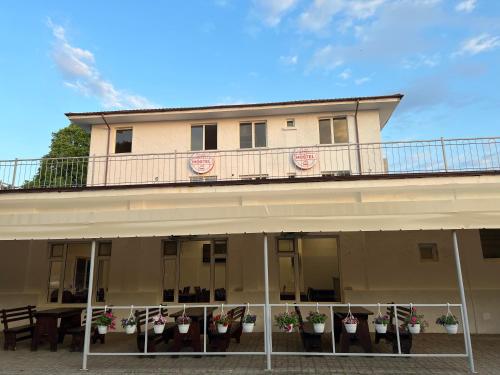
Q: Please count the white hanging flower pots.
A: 12